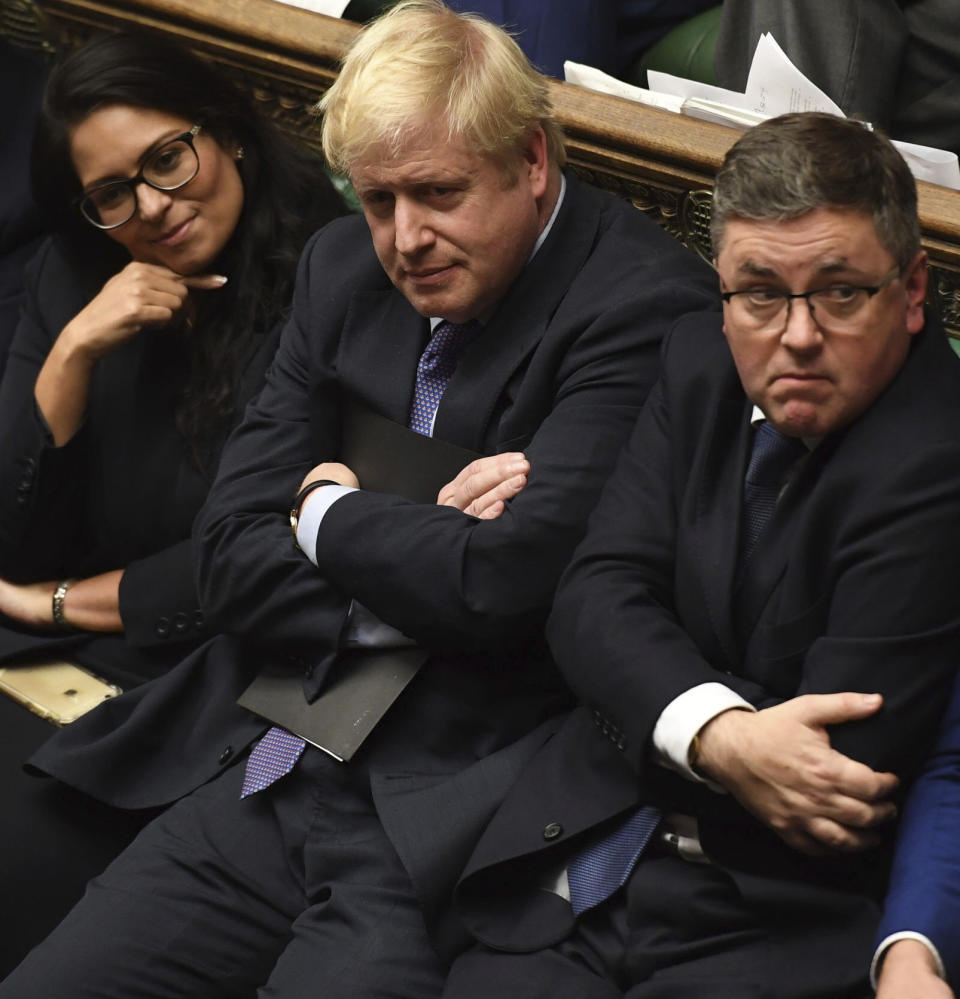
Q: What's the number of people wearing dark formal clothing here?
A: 3